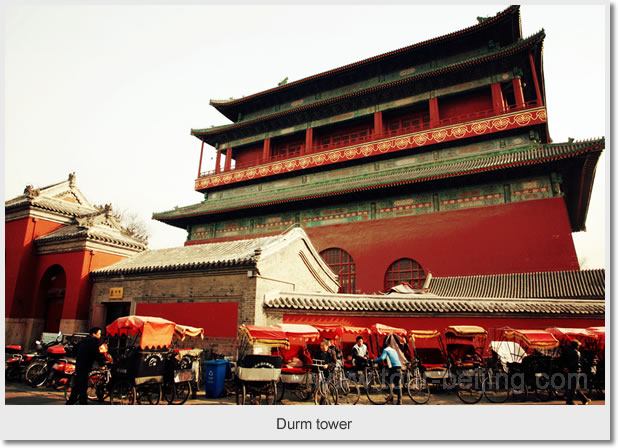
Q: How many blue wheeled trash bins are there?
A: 1